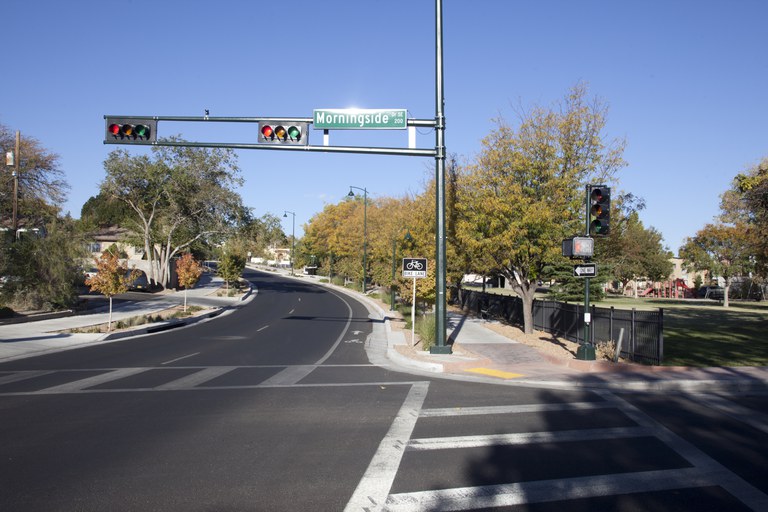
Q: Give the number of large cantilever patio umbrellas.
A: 0